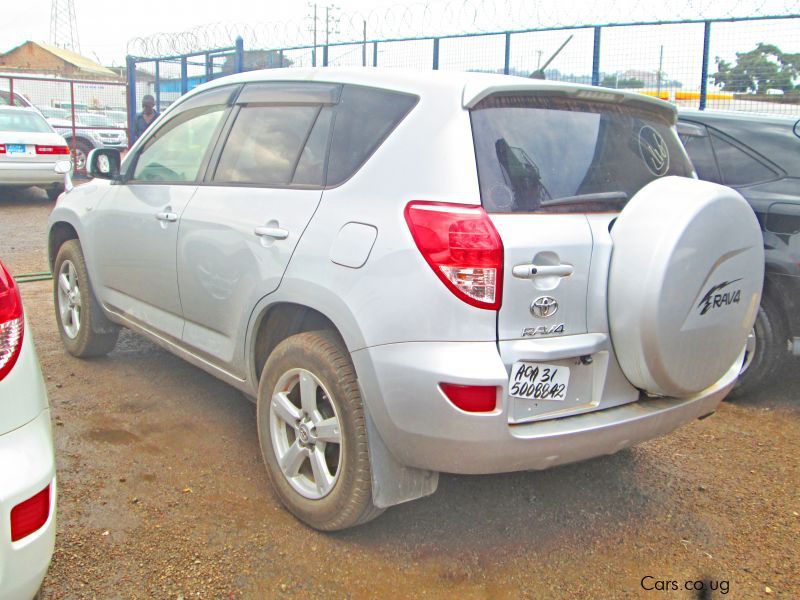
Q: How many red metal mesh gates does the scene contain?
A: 1